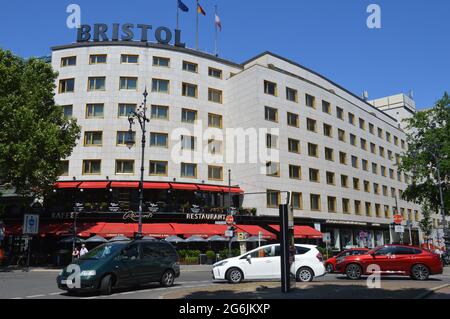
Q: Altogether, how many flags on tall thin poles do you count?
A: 3